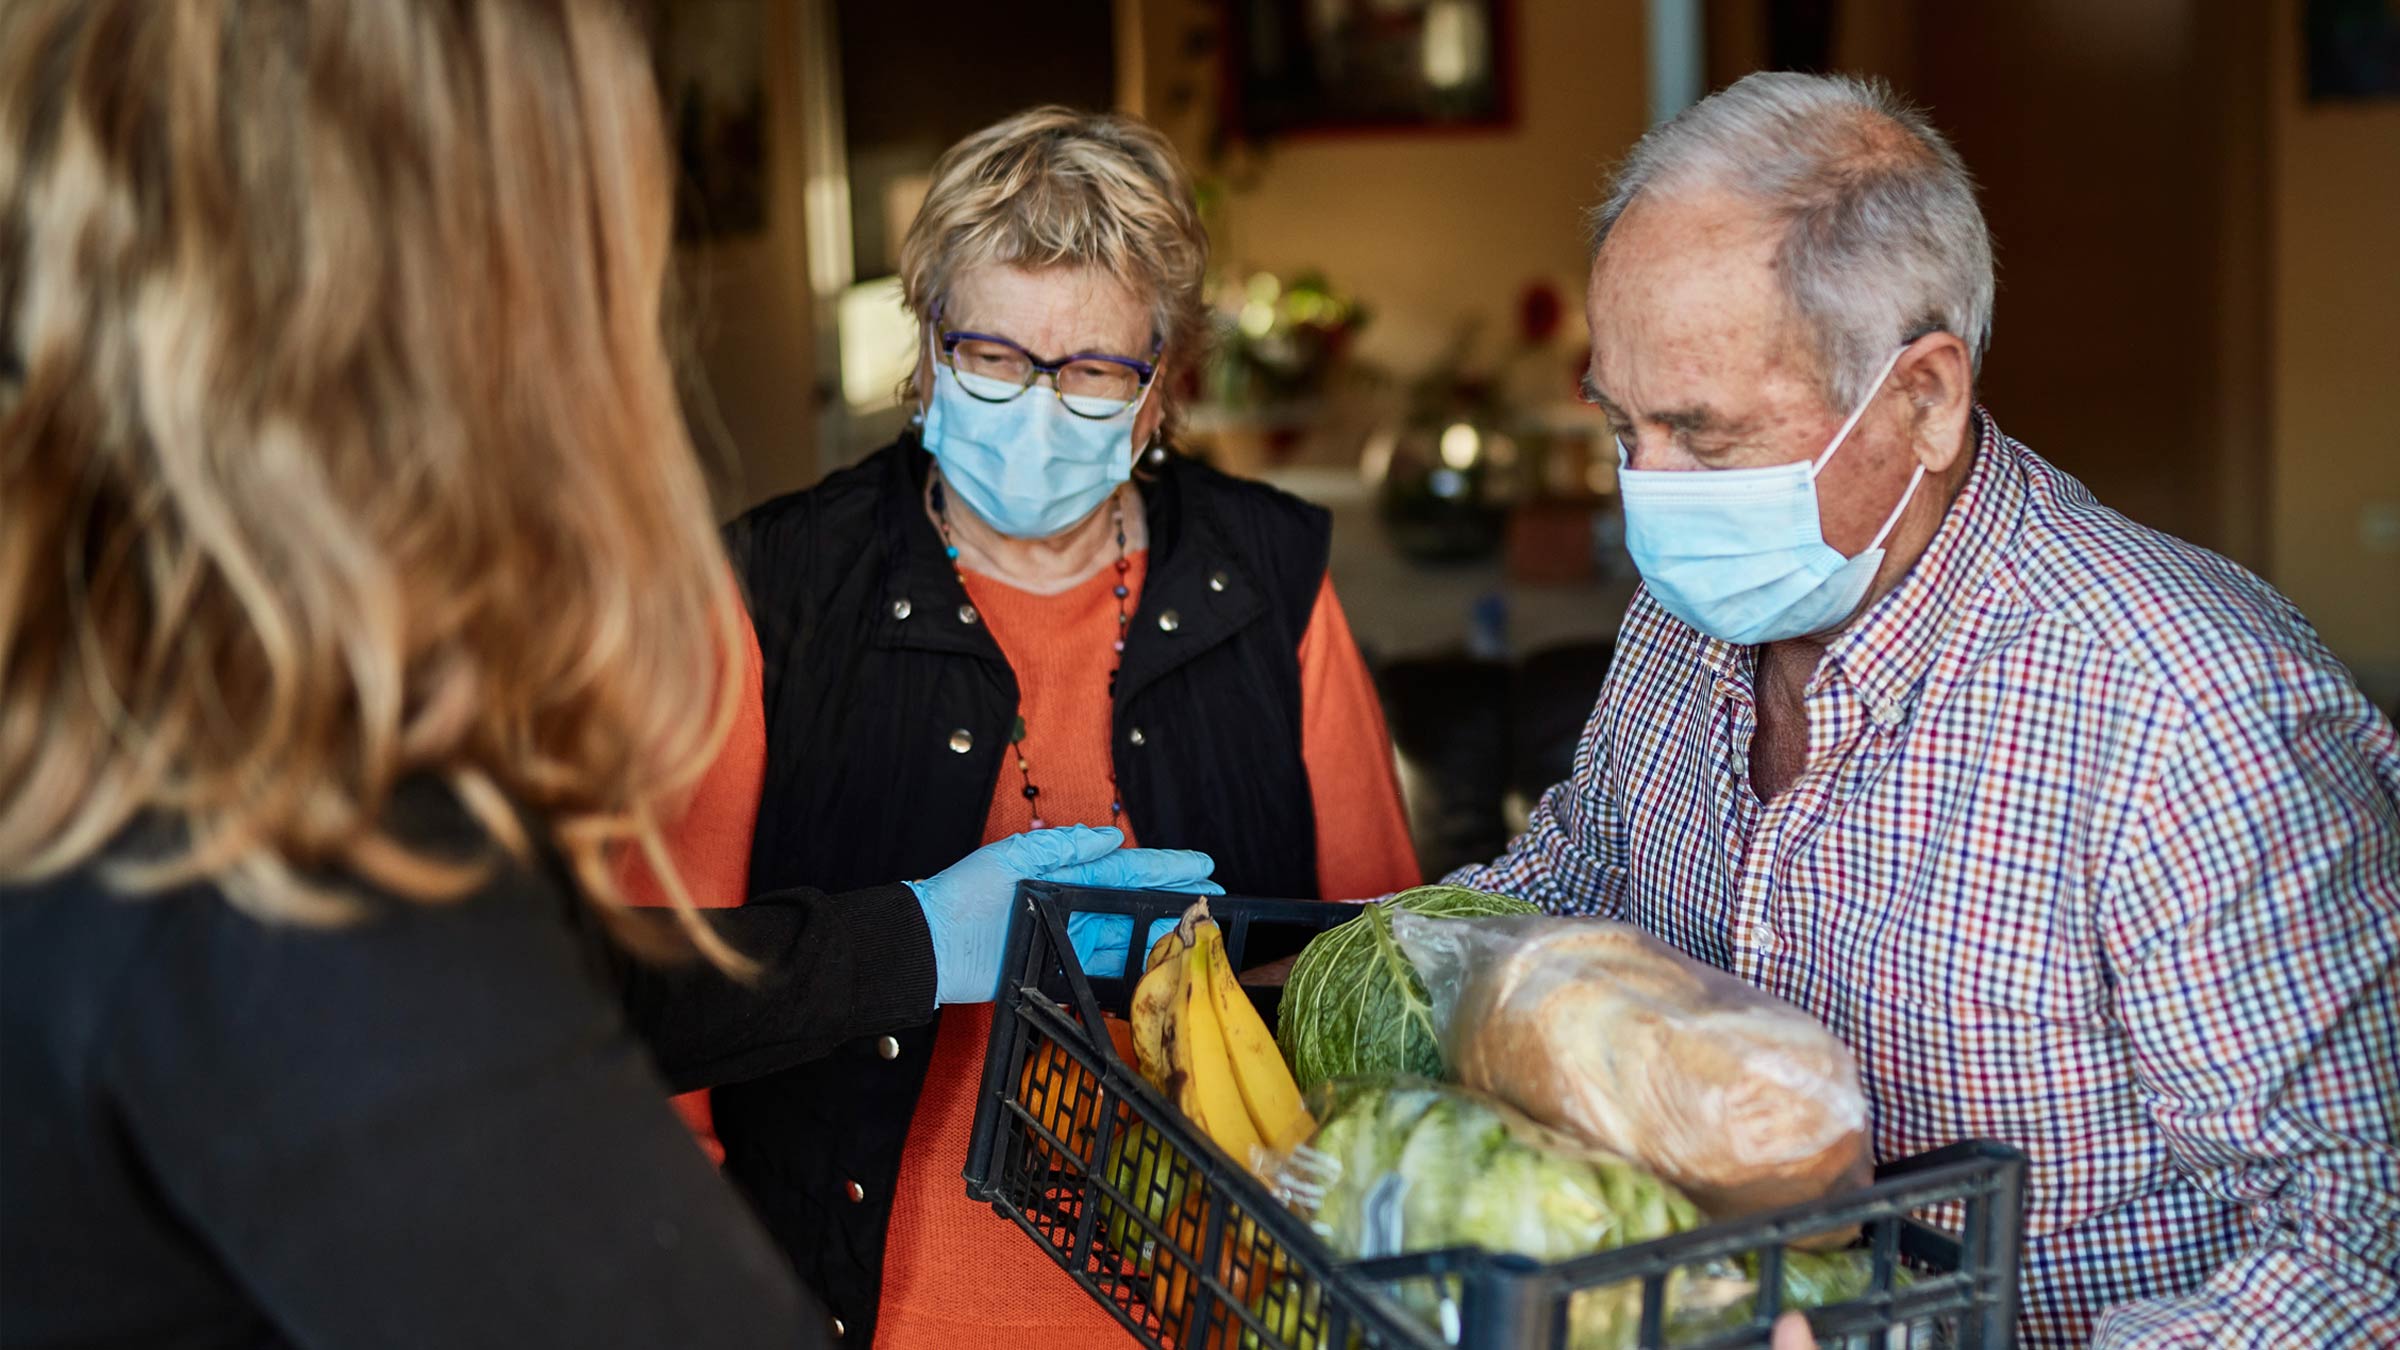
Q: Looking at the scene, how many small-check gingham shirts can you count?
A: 1